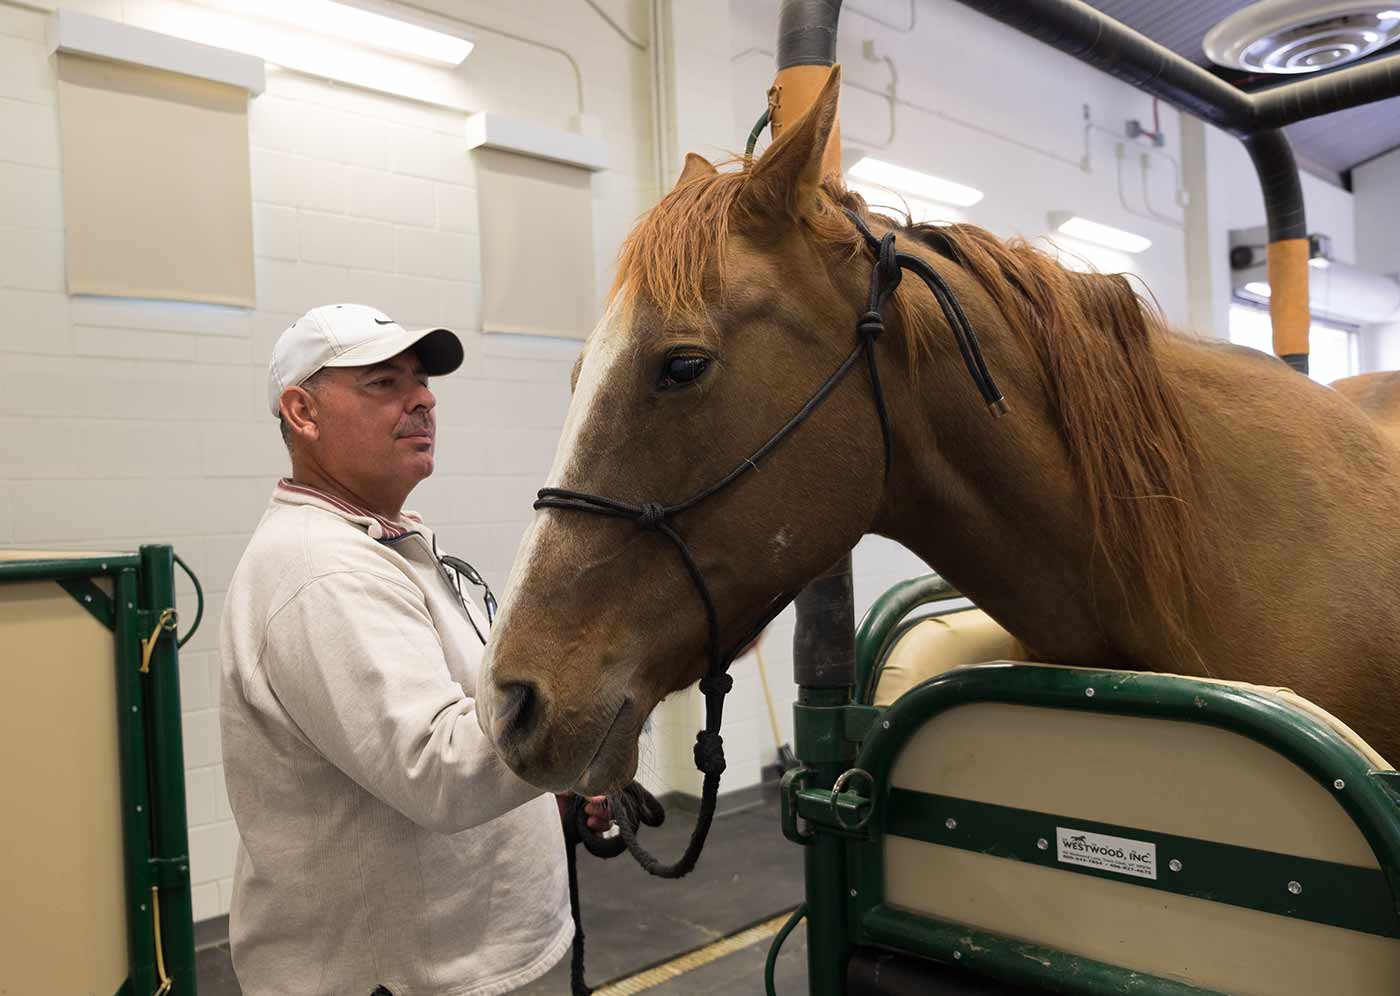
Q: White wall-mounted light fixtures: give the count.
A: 3